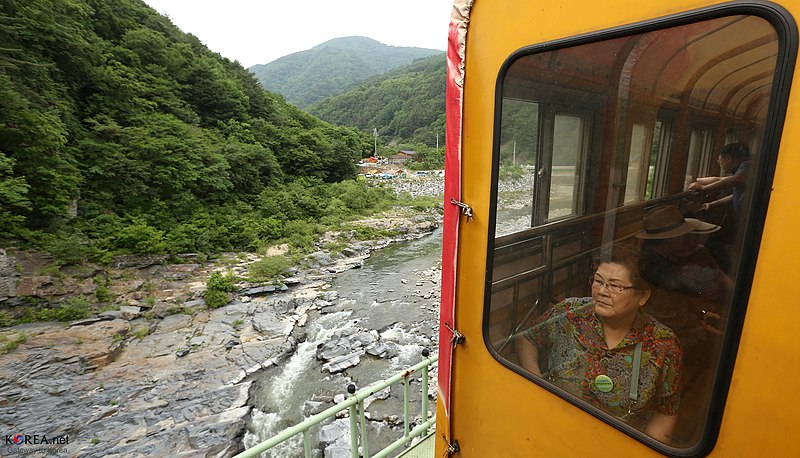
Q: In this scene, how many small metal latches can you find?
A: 3